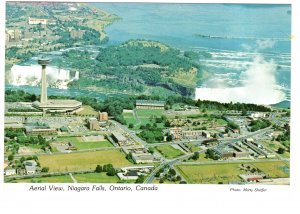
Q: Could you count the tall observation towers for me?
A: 1